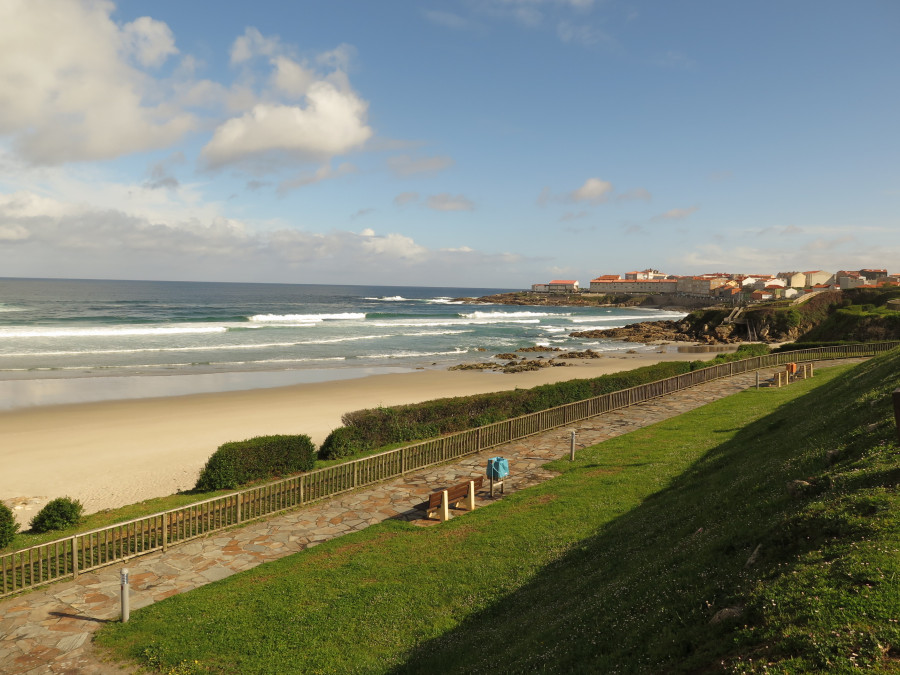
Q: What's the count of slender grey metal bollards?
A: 3